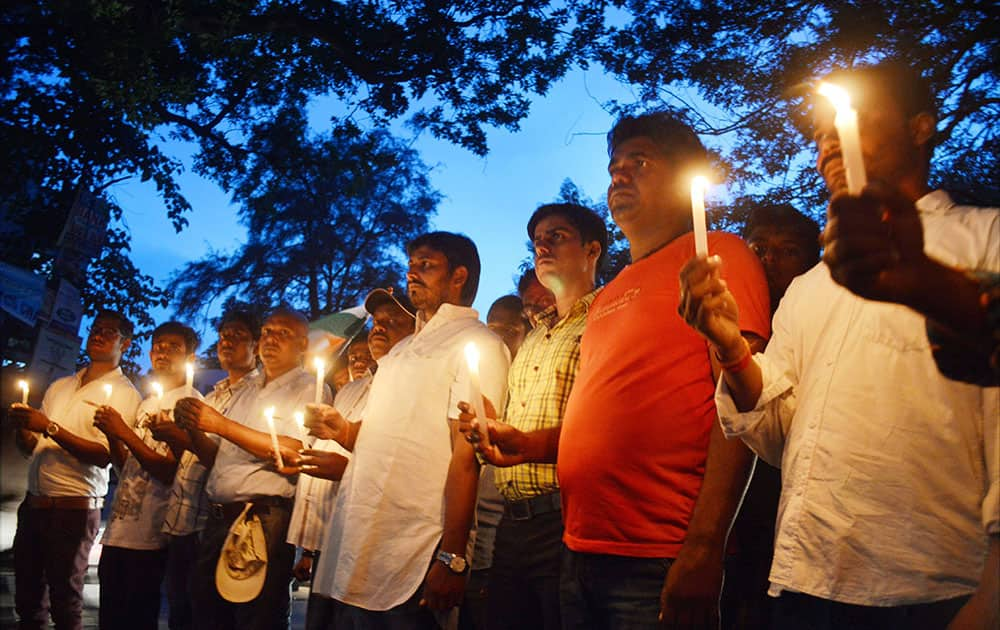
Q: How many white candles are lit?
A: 10